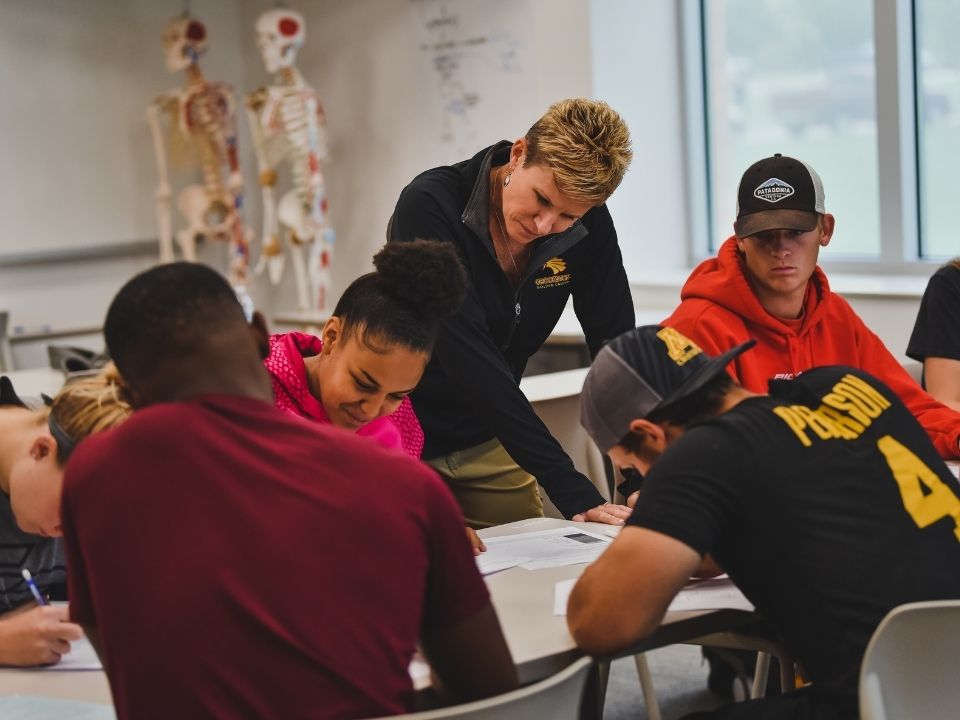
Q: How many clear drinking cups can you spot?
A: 0